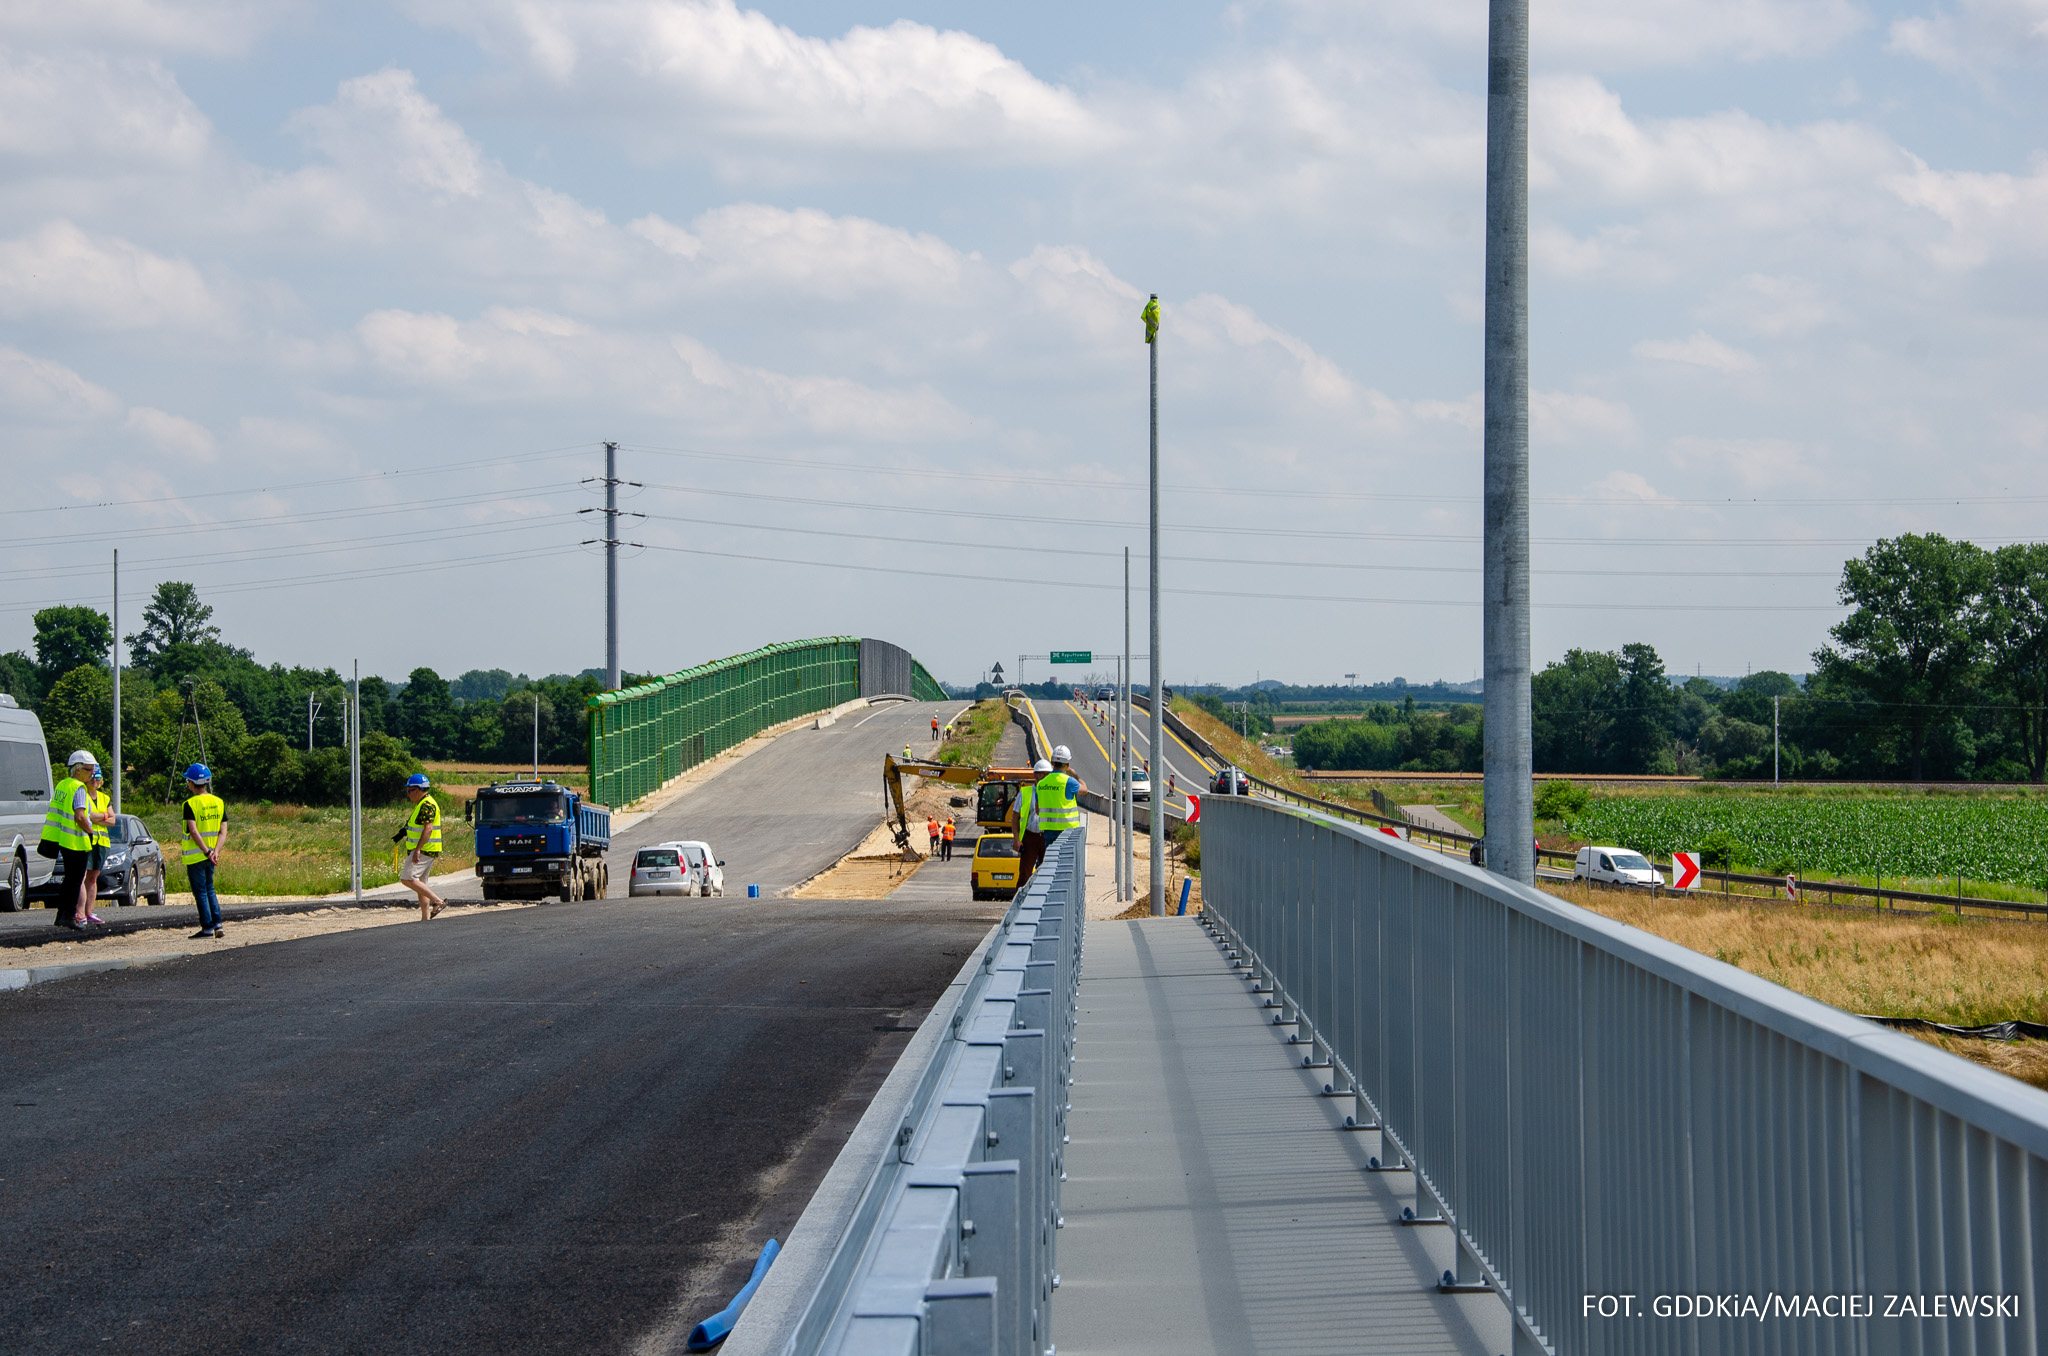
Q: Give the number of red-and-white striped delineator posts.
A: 11